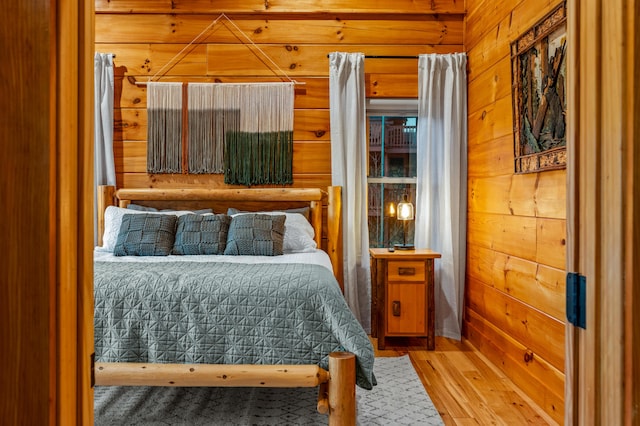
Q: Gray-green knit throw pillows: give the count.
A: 3